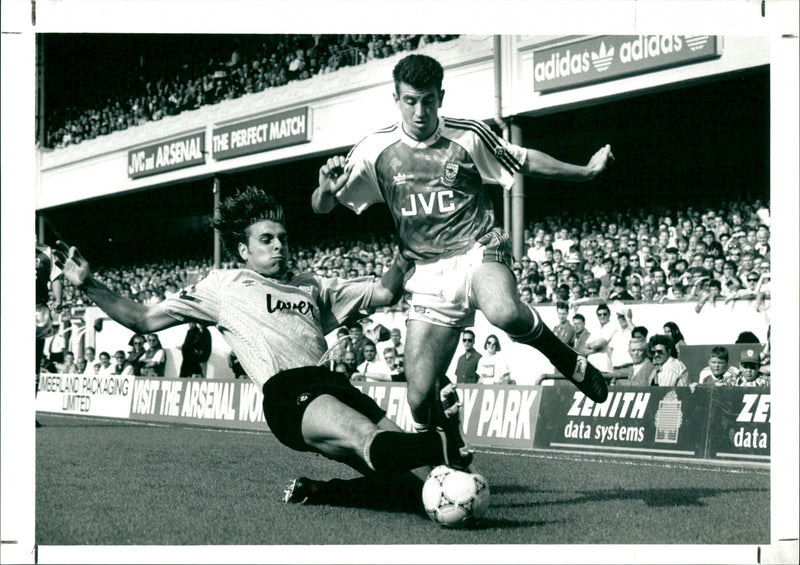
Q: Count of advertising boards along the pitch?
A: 4